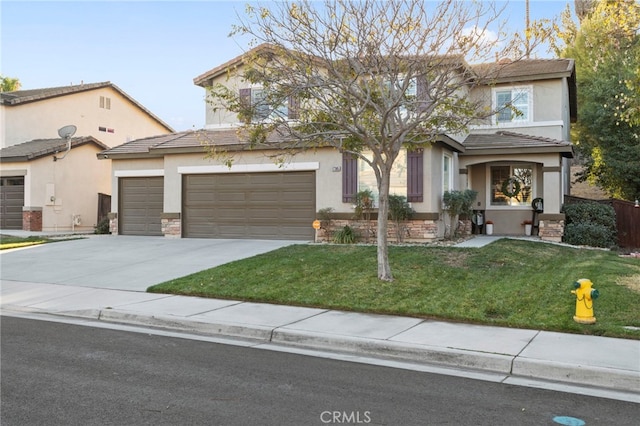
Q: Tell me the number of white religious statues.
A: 0